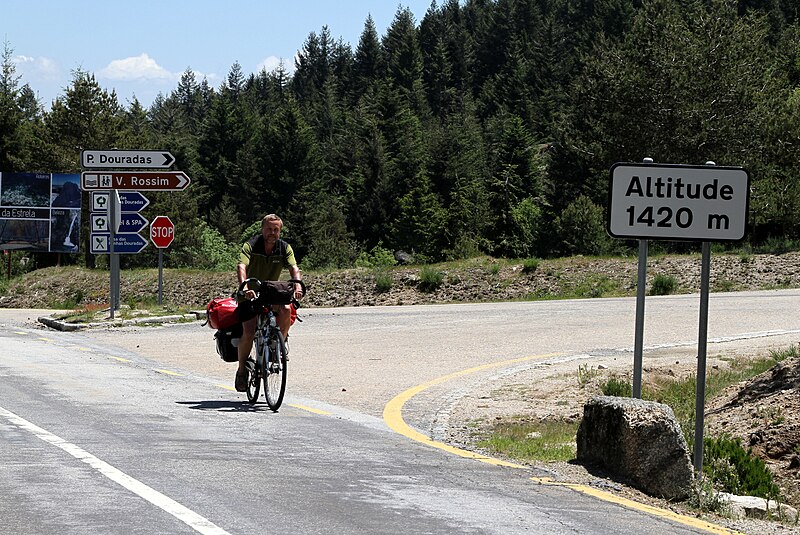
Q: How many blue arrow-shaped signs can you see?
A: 3